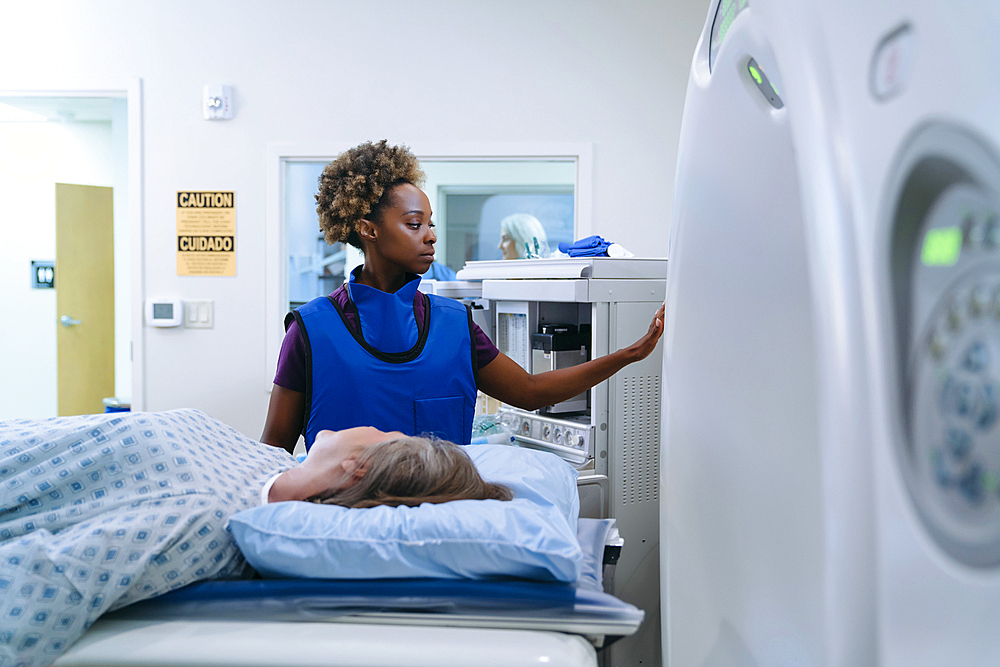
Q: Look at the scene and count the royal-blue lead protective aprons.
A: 1